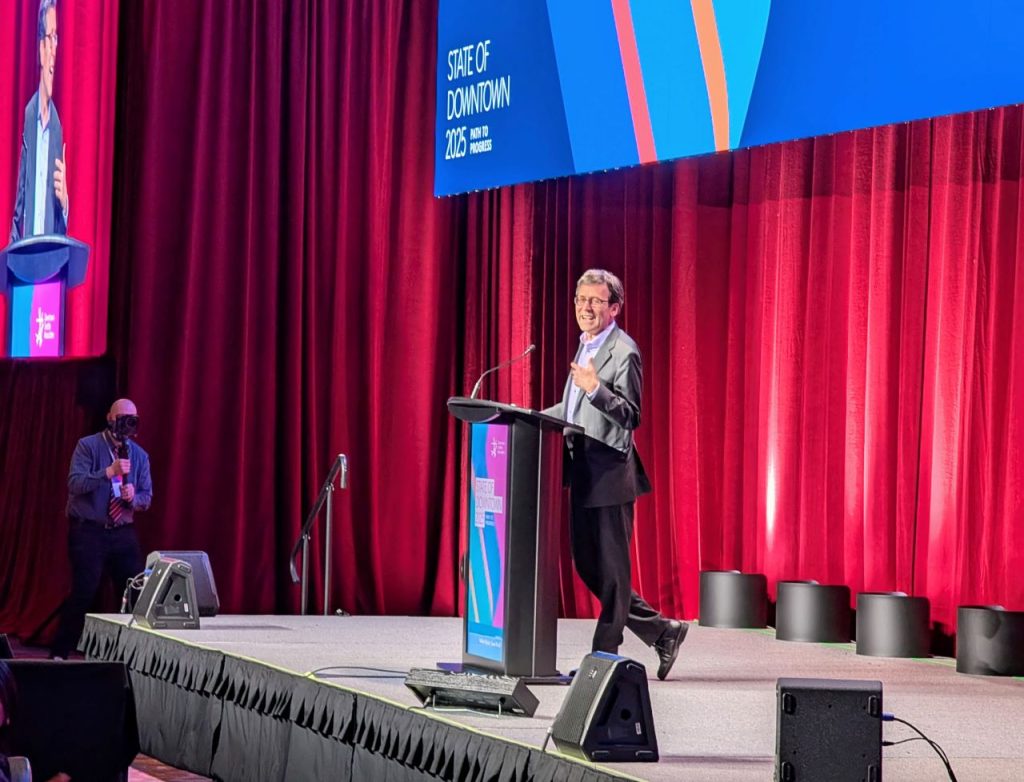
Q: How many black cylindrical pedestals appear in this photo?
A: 4